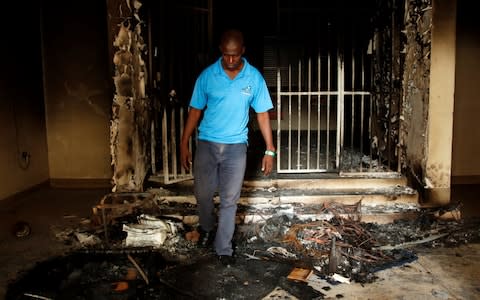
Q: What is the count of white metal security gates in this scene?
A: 2